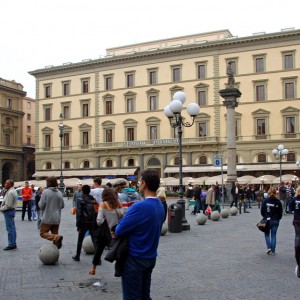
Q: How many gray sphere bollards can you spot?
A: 7